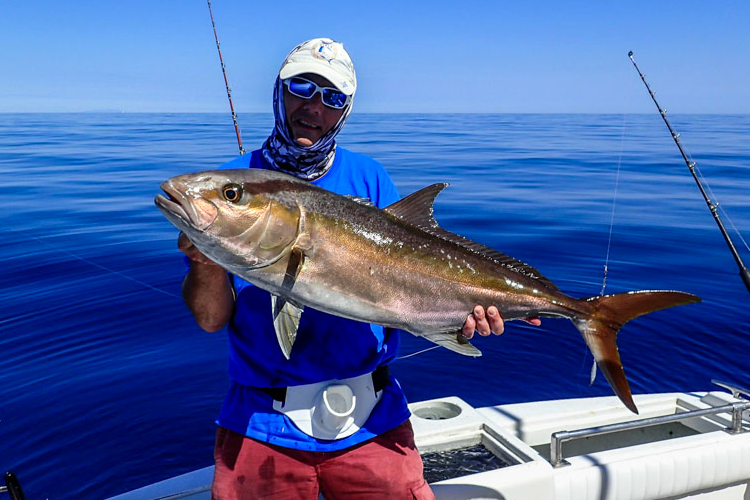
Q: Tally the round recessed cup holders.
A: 1